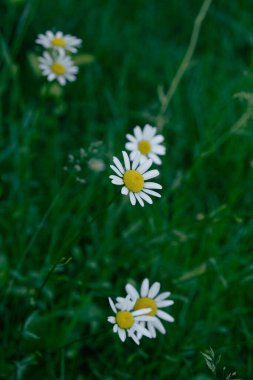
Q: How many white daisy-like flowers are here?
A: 6